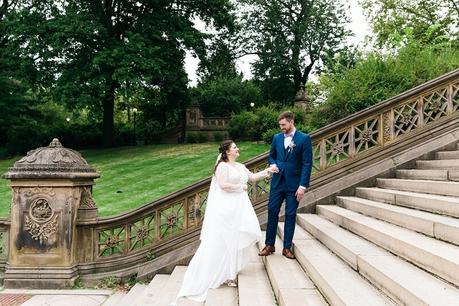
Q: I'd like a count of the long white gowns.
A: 1